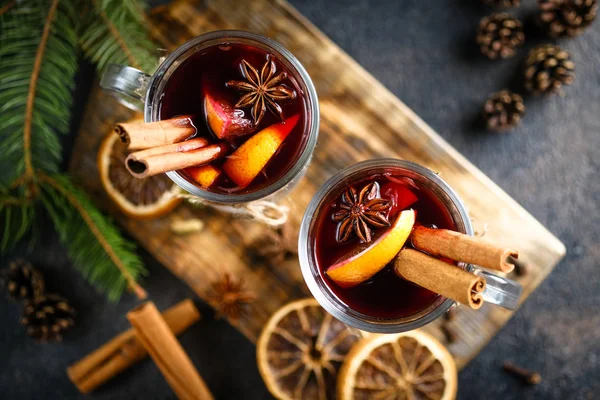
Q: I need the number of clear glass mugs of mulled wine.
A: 2